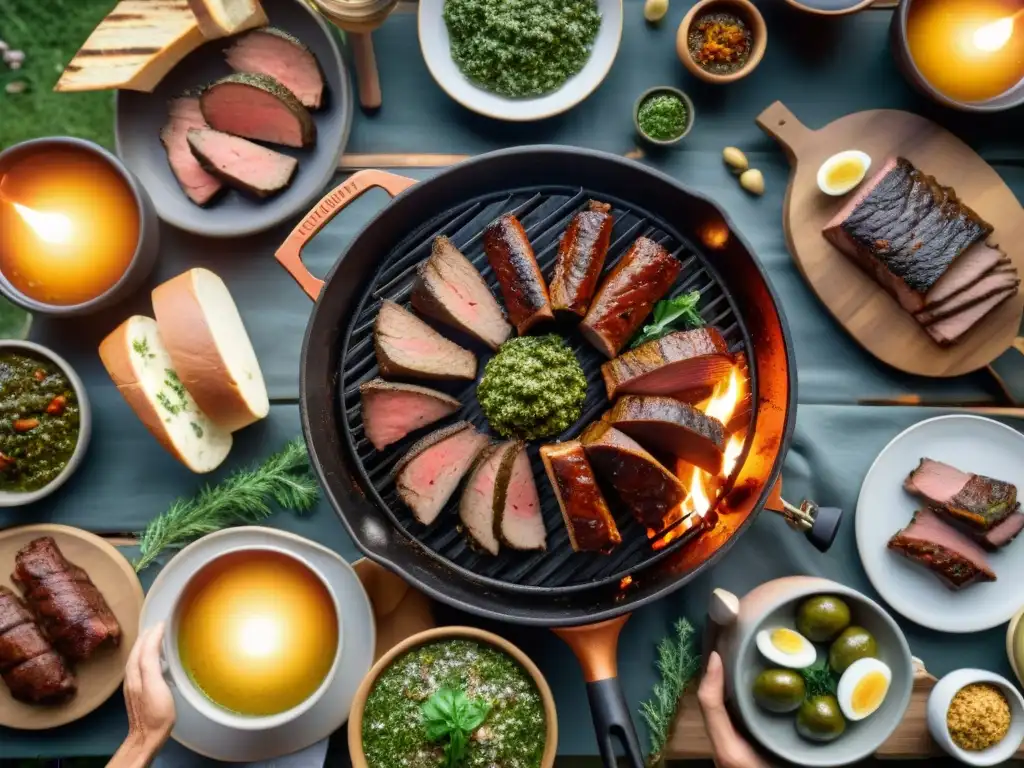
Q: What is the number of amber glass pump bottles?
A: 0